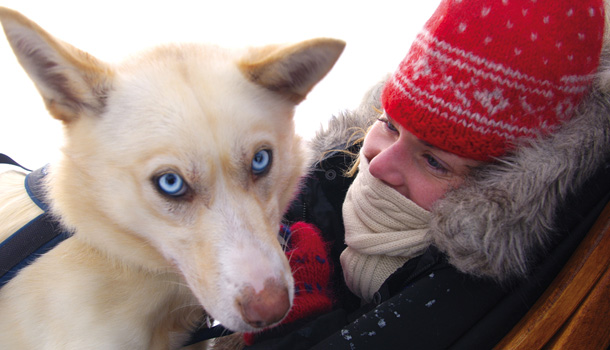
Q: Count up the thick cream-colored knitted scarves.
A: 1